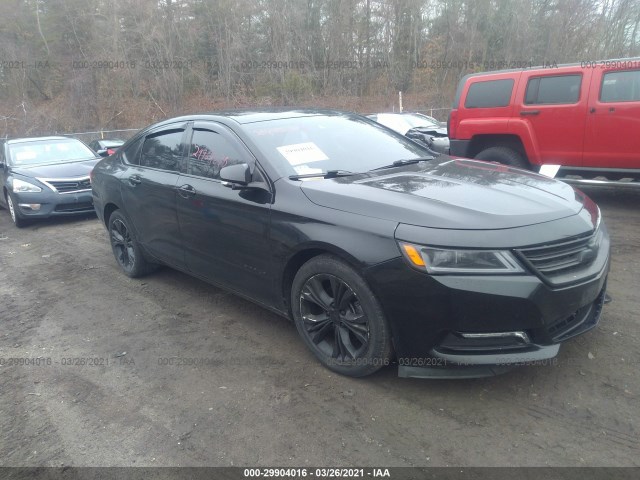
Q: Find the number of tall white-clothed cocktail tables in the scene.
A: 0